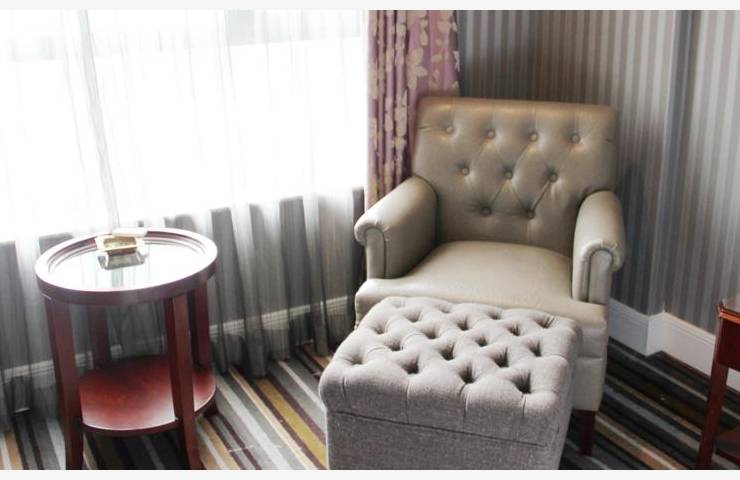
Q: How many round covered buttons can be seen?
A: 9